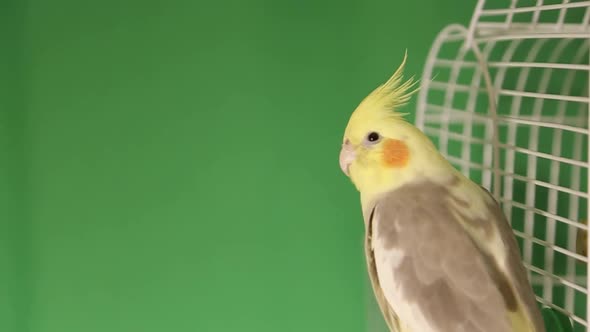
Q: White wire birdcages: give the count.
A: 1